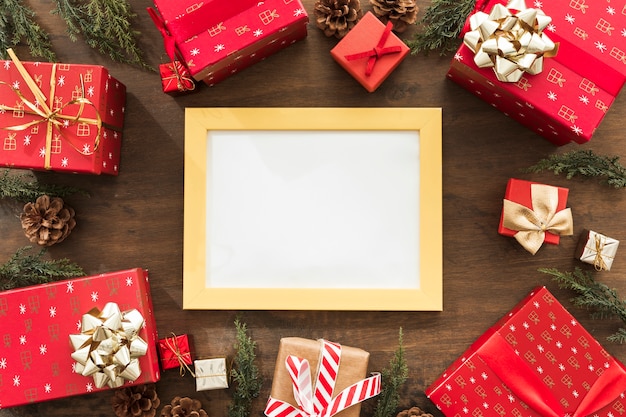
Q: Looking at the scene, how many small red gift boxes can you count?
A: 4